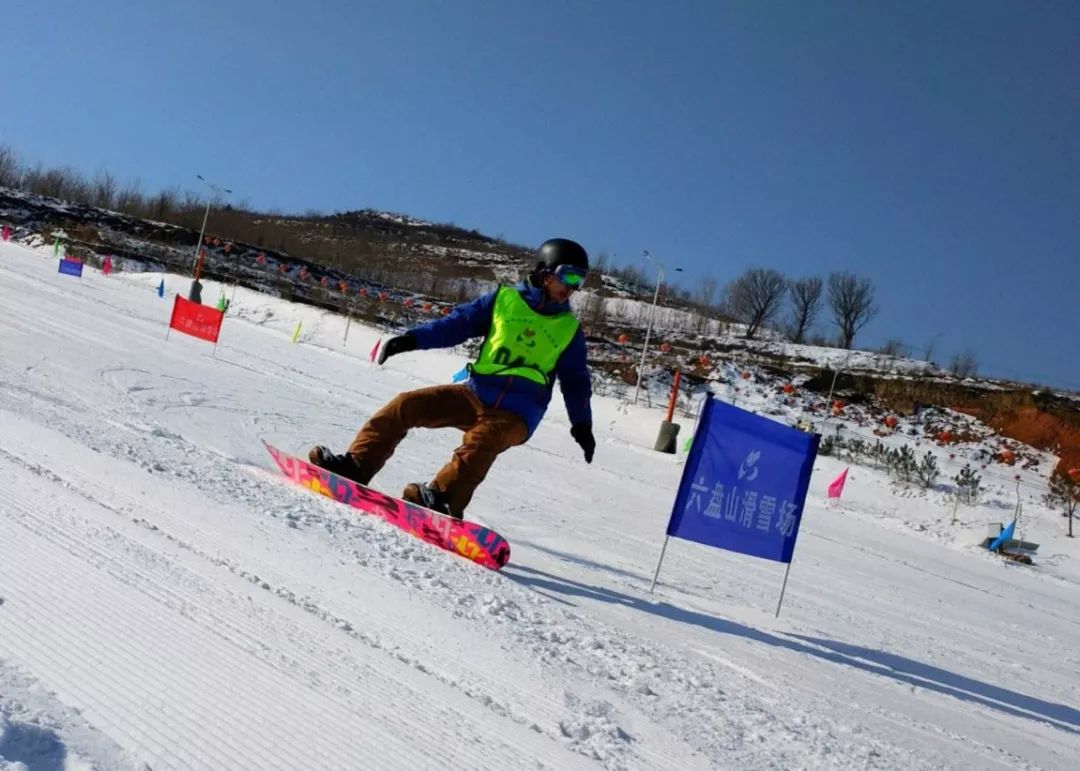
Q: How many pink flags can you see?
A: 4